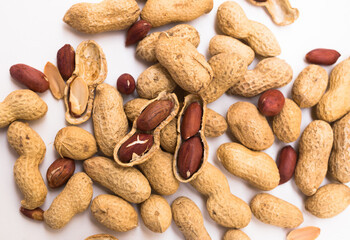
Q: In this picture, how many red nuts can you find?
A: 13